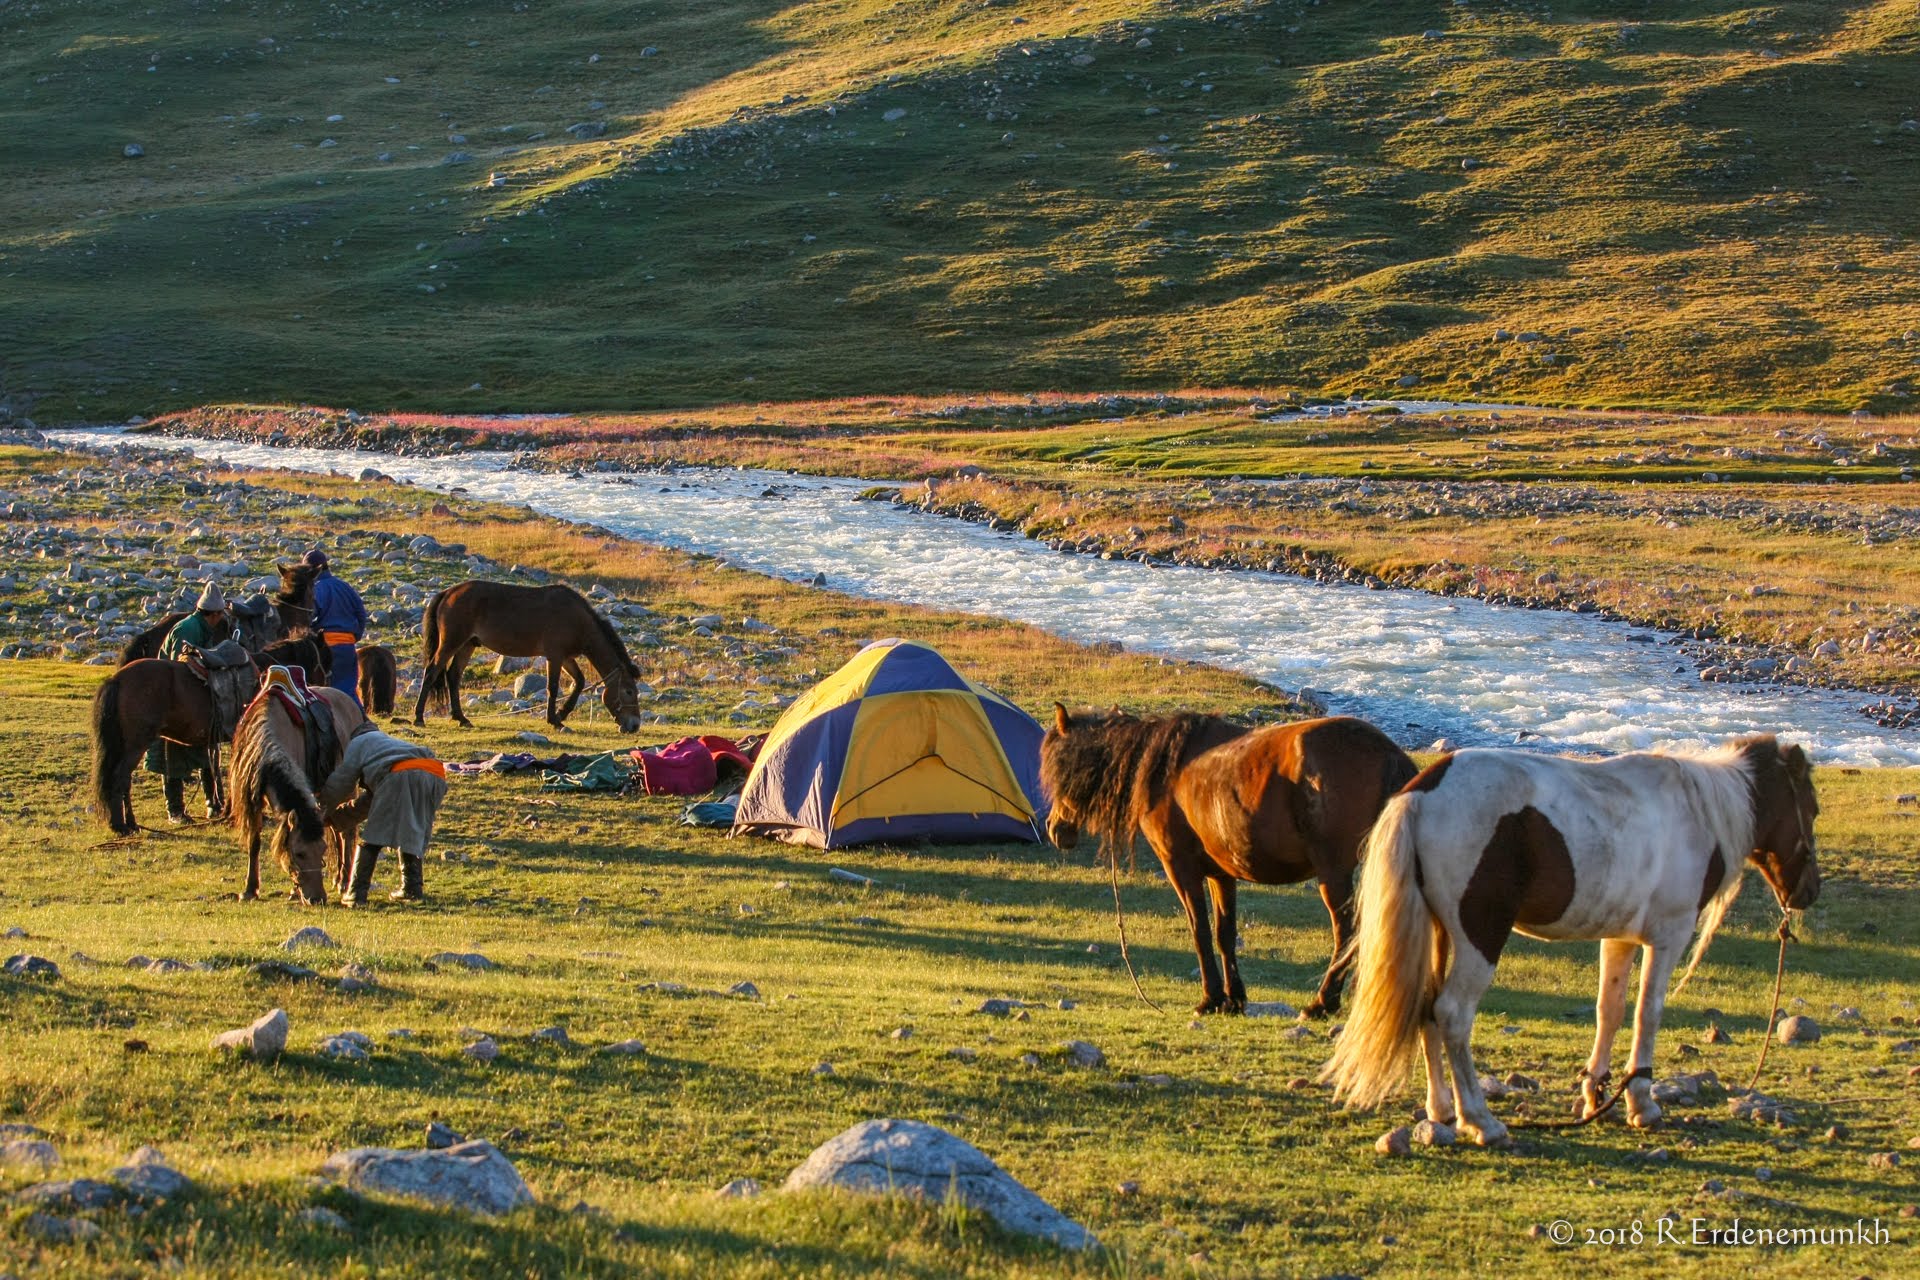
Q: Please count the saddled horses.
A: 3